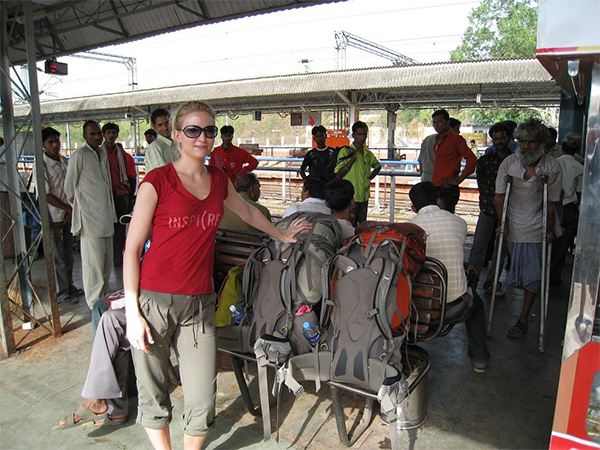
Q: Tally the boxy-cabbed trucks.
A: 0